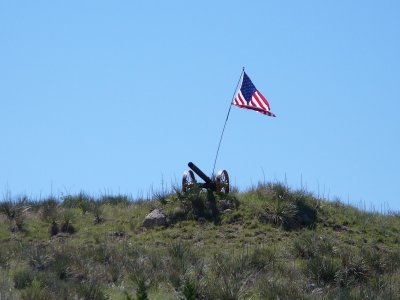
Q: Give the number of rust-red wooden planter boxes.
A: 0